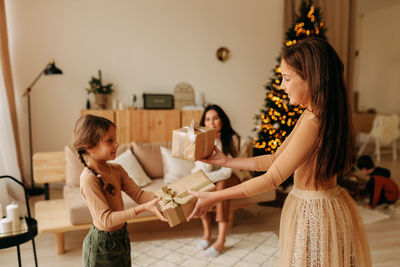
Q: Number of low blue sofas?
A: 0